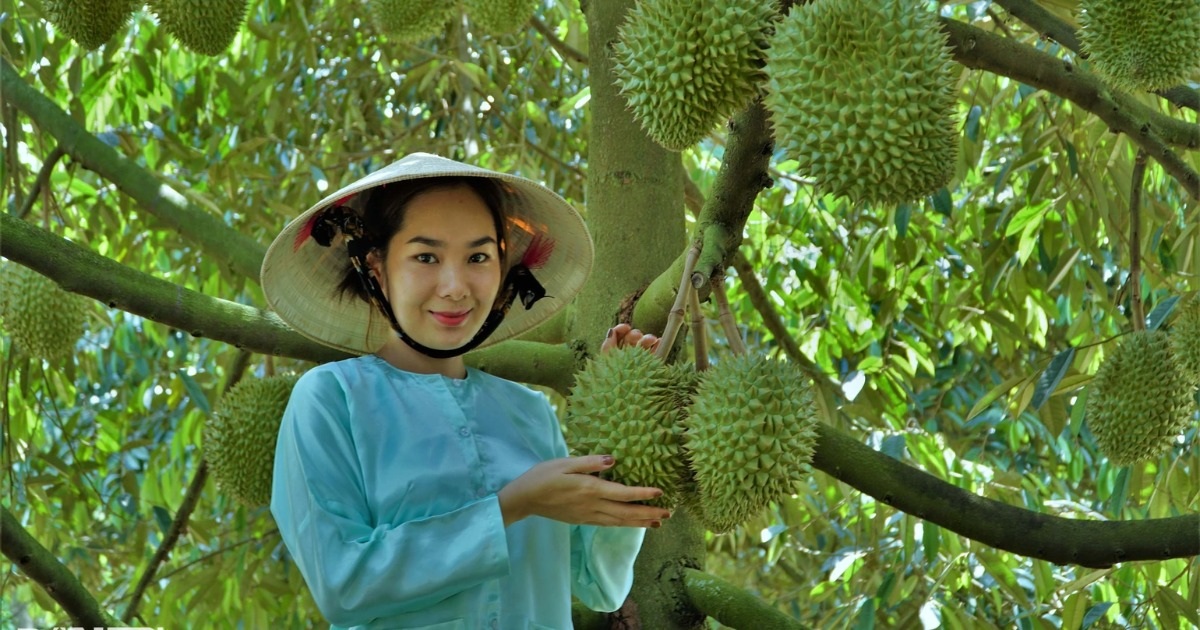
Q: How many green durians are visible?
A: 14